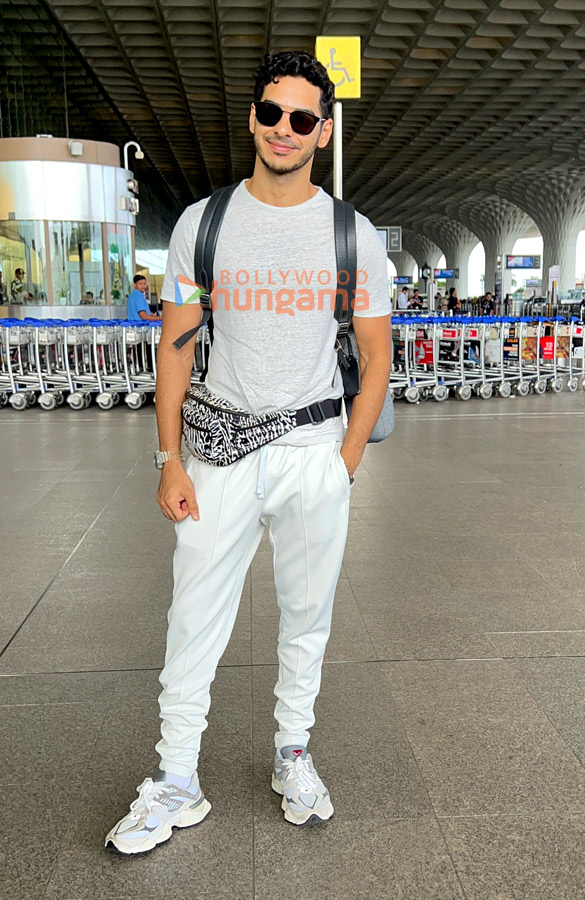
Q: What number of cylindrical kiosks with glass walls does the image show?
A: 1